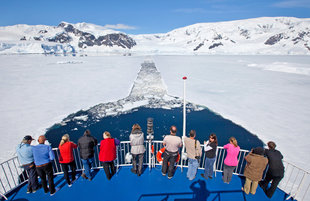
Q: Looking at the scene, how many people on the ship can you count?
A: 12